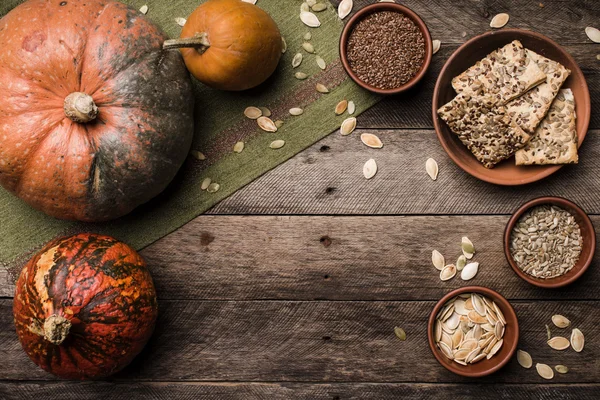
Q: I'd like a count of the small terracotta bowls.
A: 3